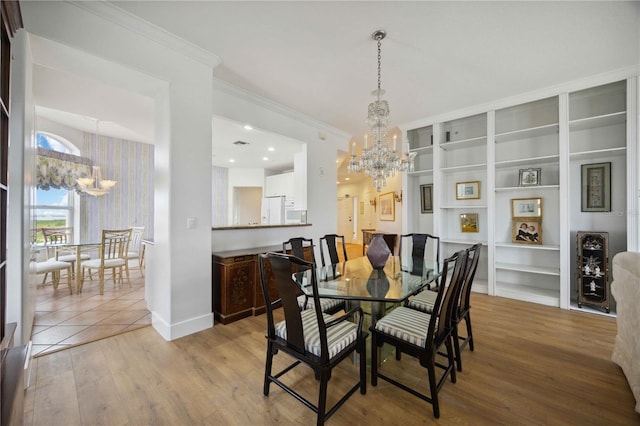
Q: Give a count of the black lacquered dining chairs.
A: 6